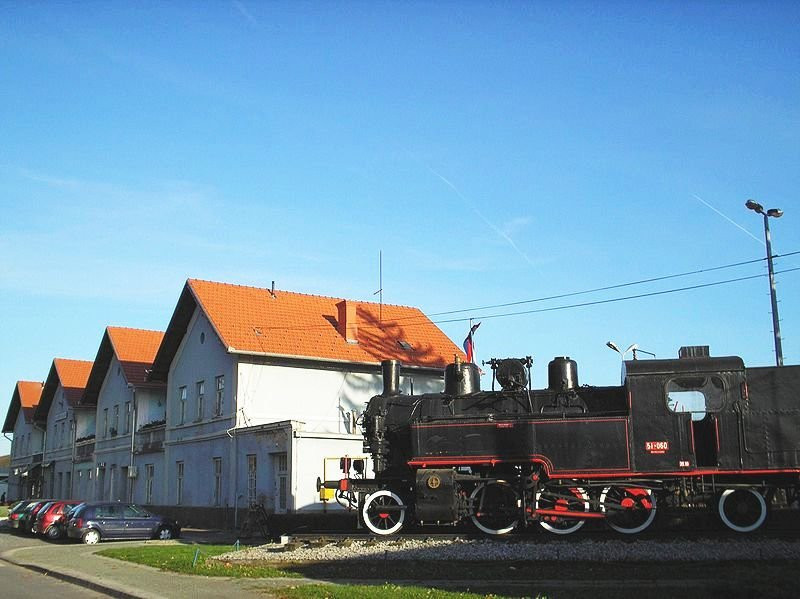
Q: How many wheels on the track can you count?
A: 5